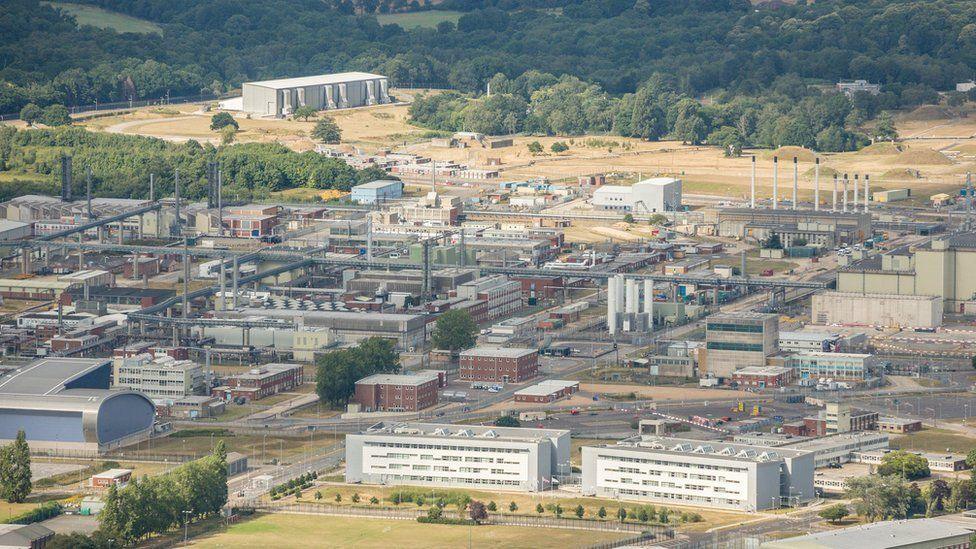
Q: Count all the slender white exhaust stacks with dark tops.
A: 8